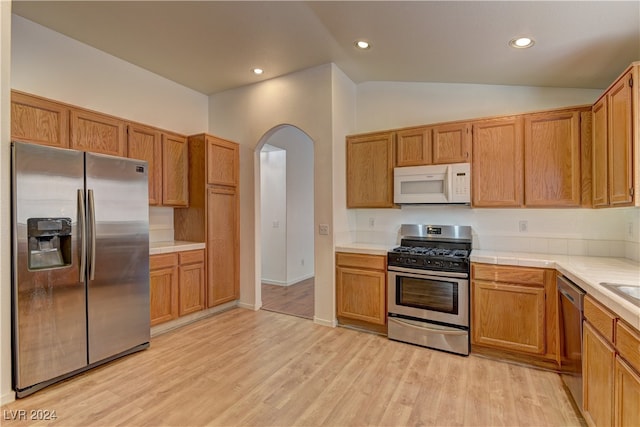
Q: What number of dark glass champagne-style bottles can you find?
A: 0